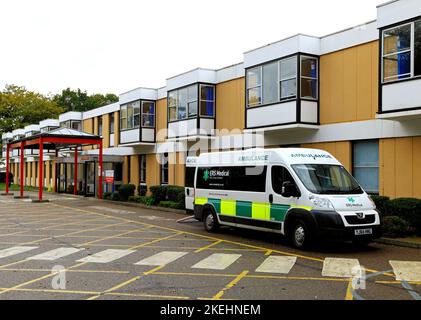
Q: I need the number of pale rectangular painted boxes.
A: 8